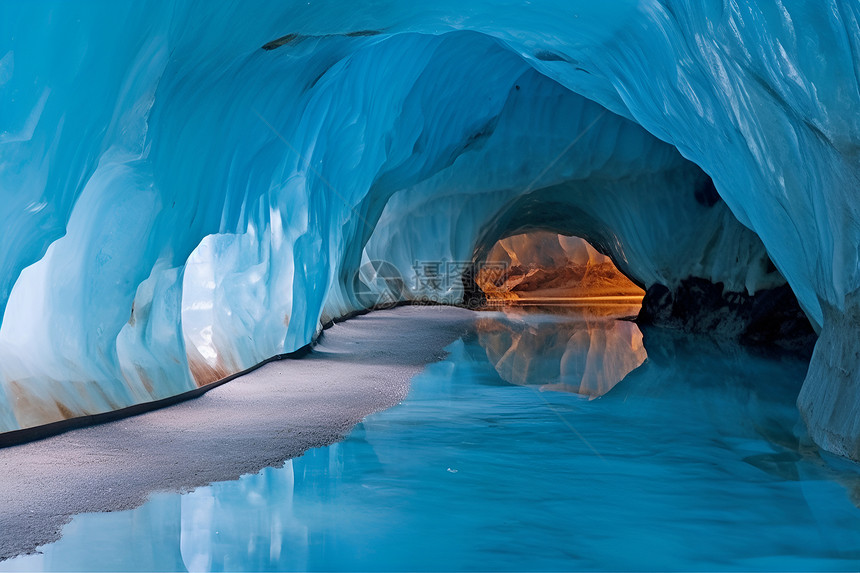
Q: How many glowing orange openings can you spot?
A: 1